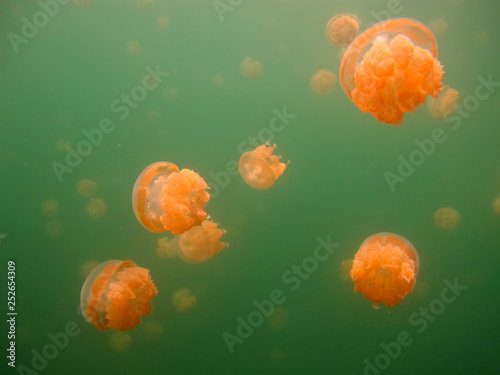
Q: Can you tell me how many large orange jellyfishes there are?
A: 4